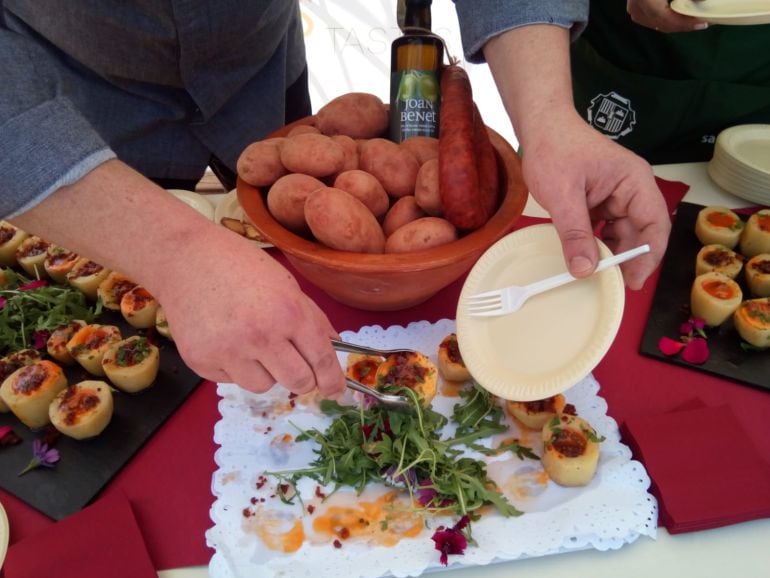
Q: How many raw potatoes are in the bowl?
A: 13